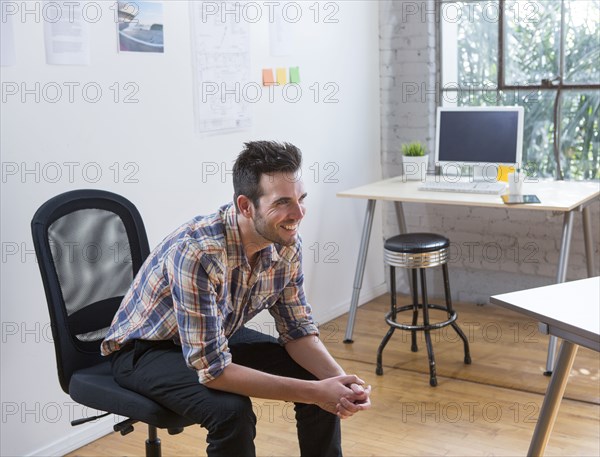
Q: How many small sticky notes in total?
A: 3